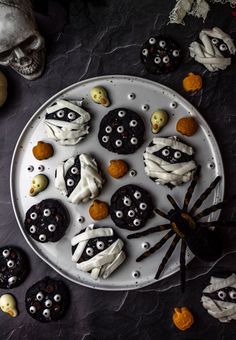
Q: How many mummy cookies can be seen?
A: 6